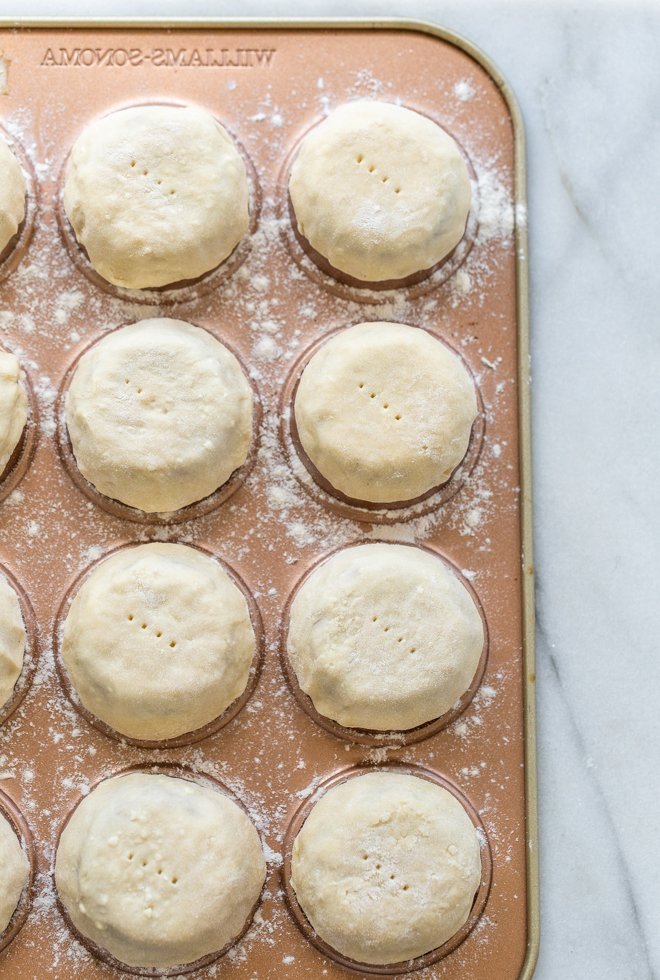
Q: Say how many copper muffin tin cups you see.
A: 12